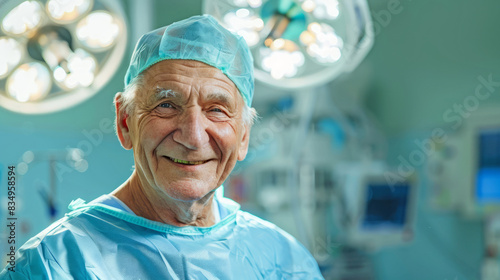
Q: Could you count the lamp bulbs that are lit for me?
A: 11